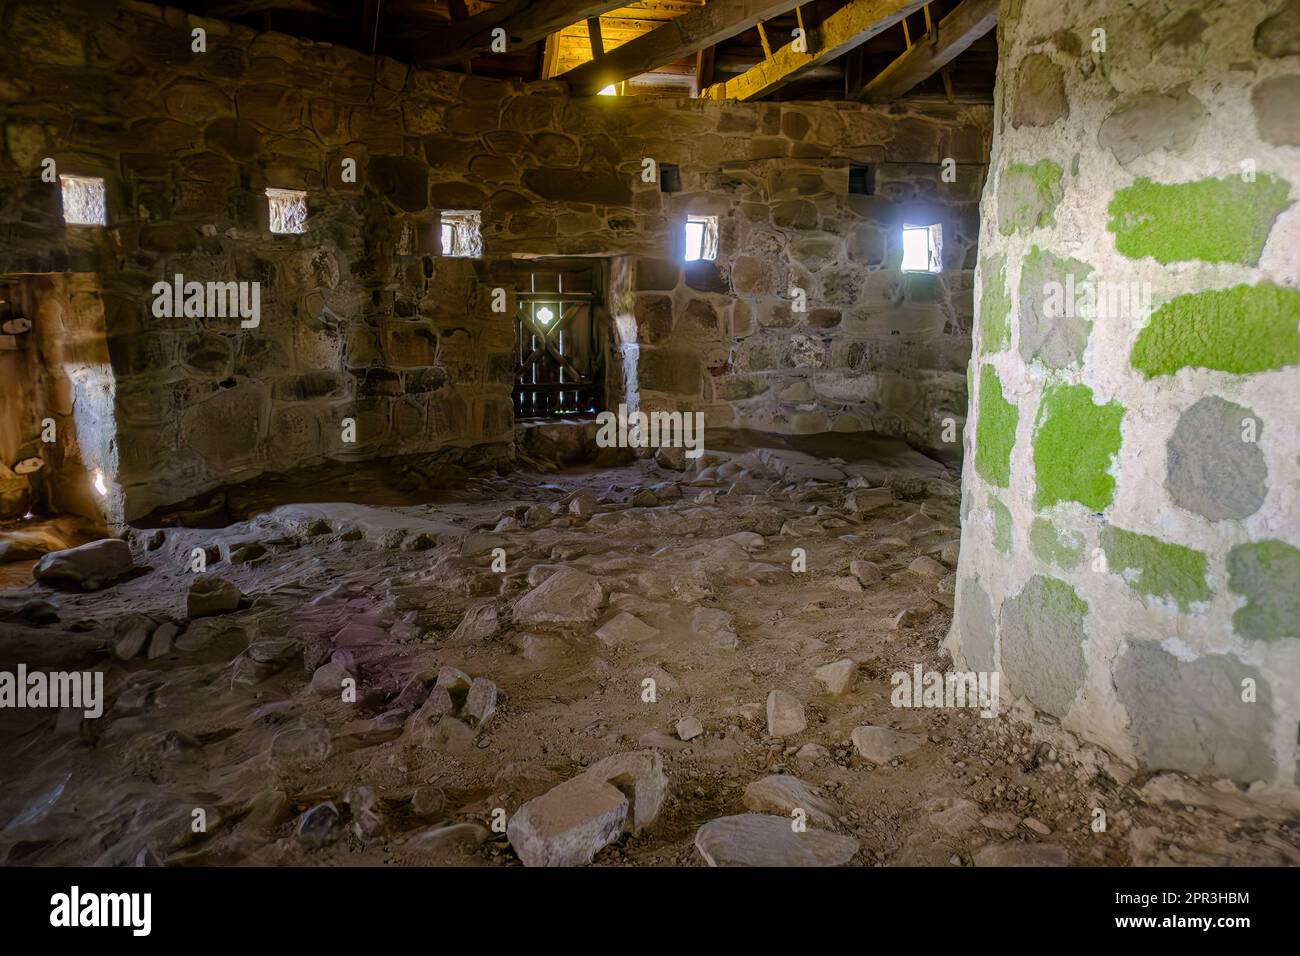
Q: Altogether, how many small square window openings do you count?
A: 5